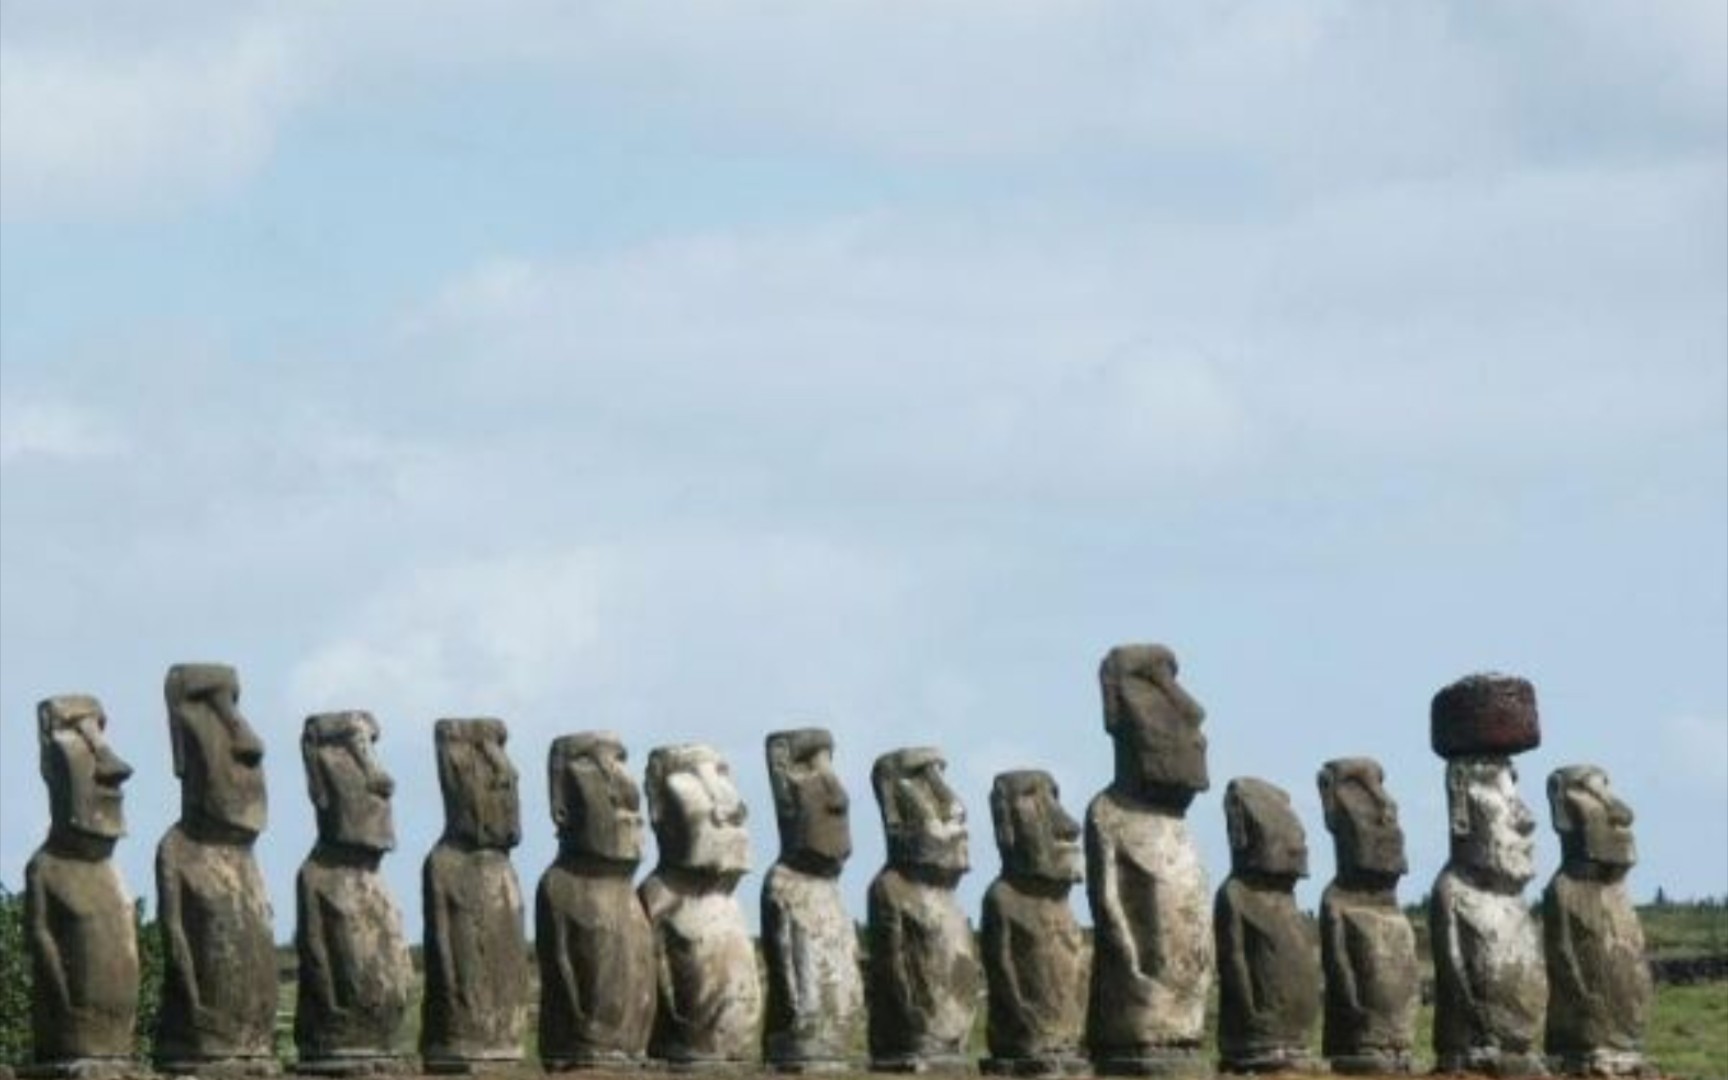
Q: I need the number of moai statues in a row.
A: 14